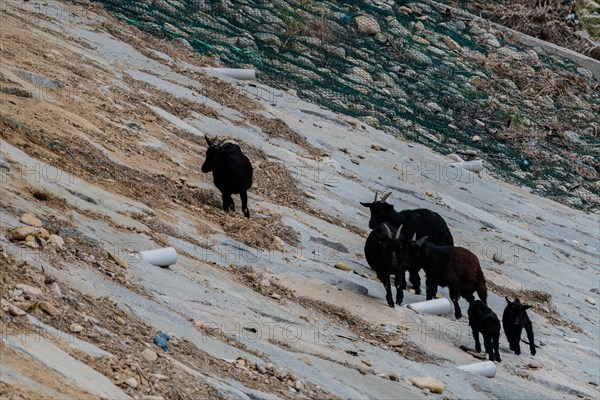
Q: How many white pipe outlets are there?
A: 5